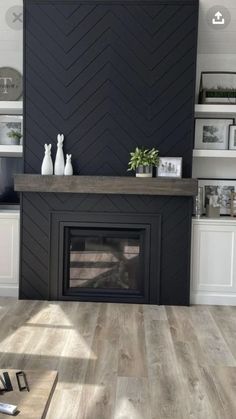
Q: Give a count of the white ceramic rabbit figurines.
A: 3